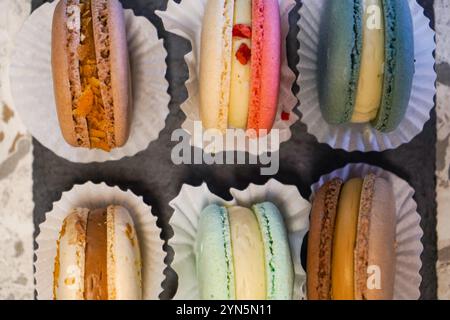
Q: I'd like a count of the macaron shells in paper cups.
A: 12